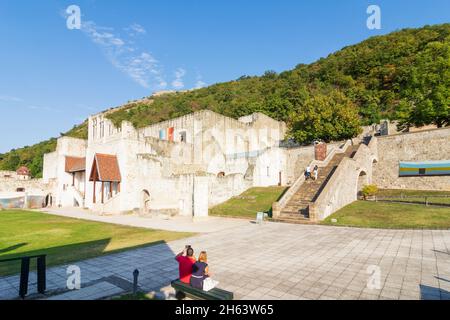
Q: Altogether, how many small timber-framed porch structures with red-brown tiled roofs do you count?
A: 2